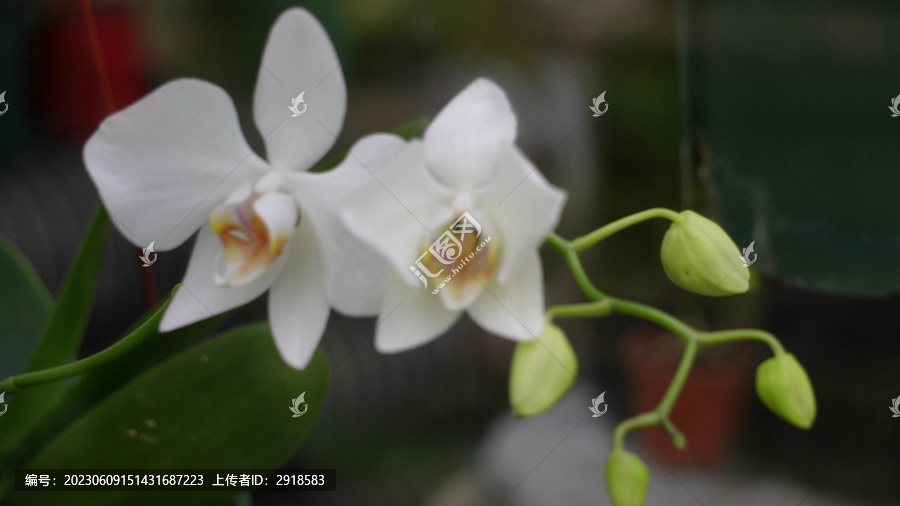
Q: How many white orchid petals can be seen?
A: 10